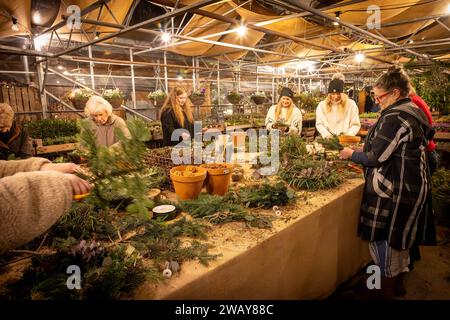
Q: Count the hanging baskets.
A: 6